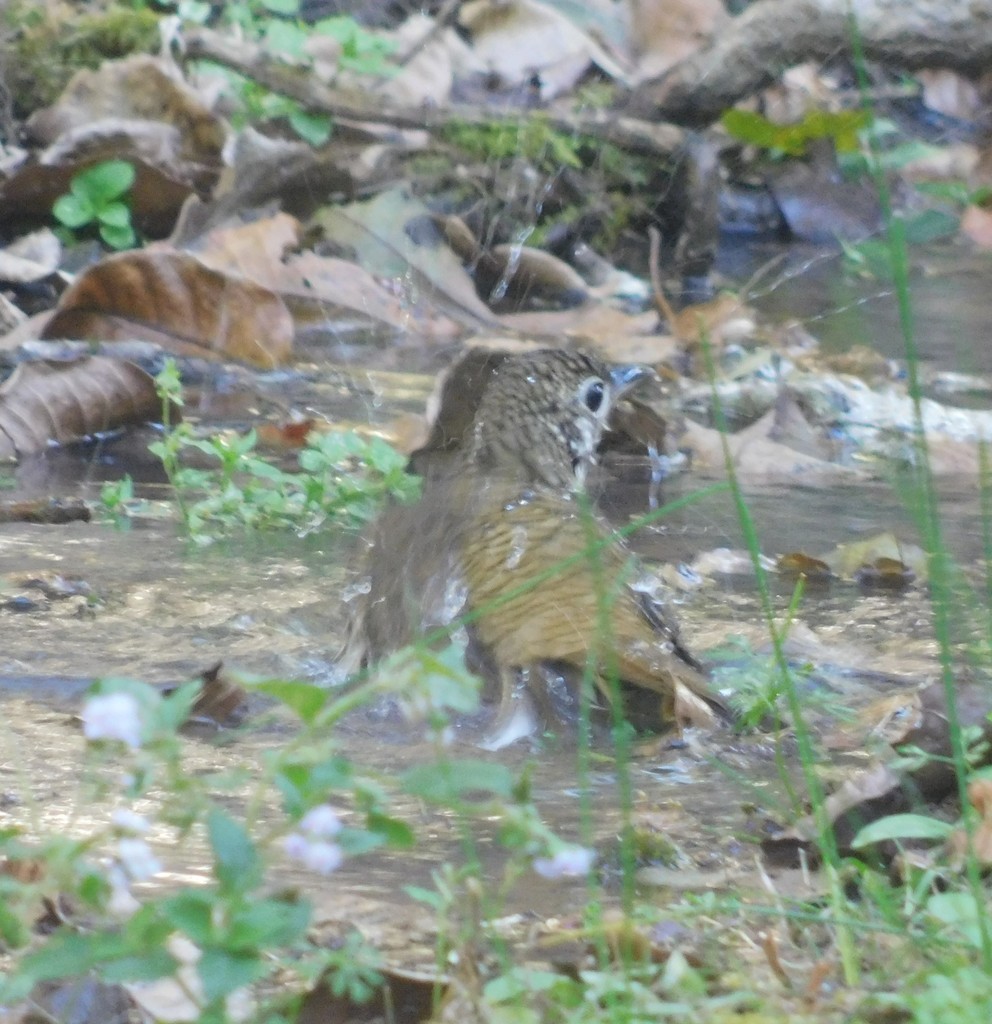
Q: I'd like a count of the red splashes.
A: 0